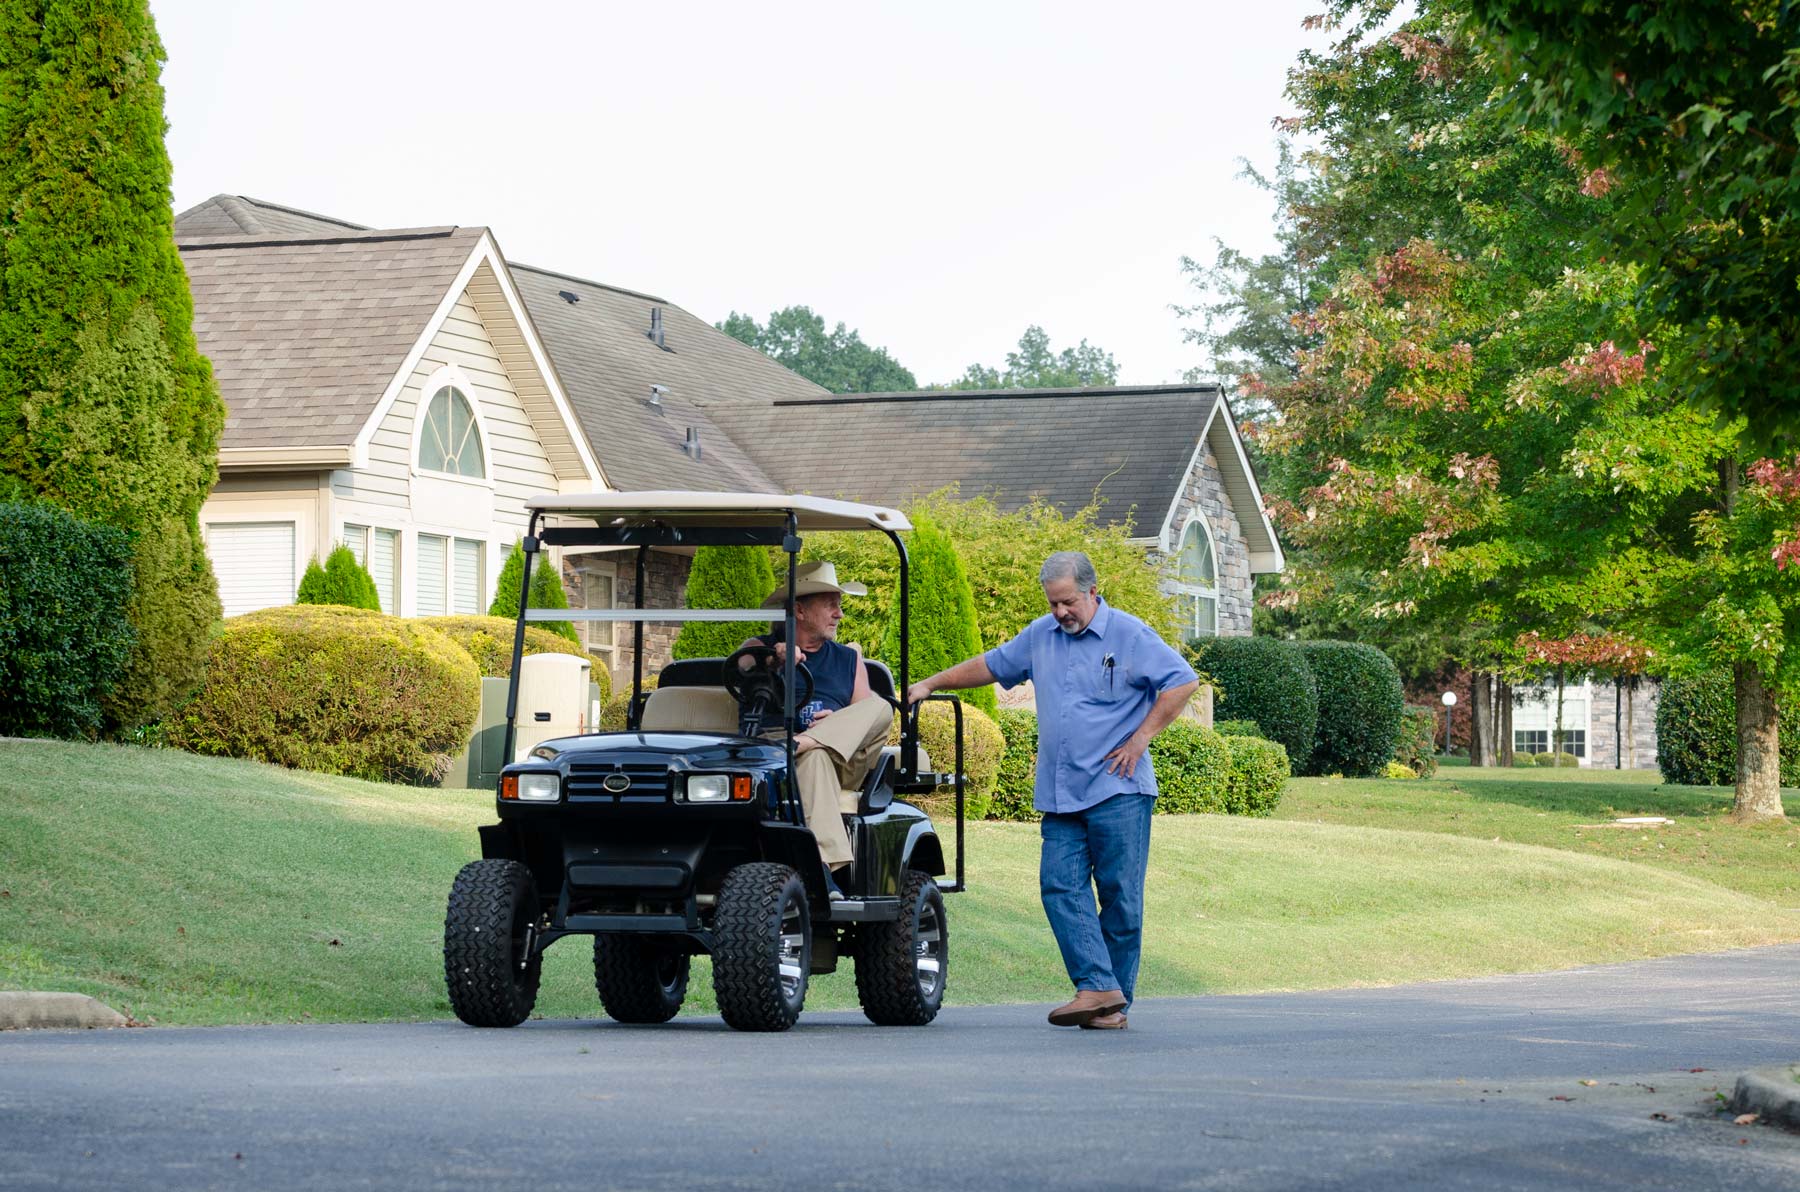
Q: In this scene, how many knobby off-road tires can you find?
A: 4